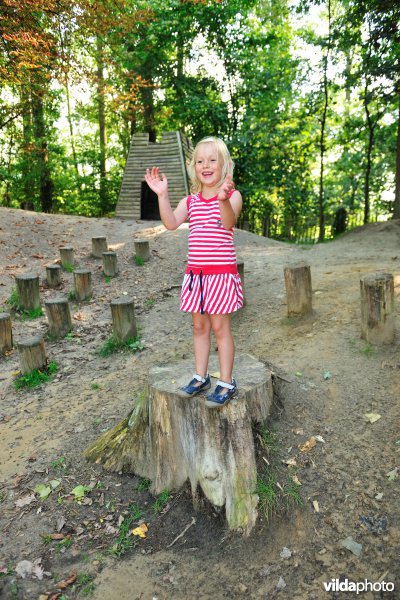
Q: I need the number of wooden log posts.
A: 14